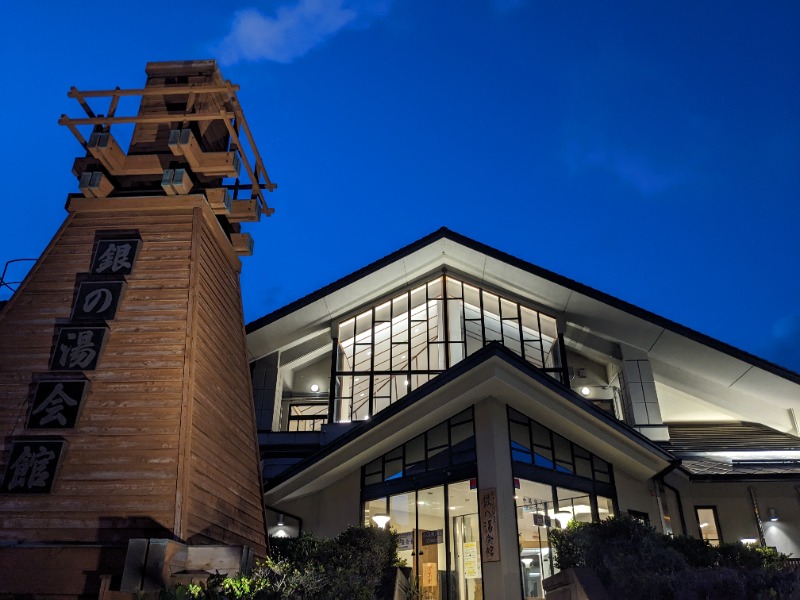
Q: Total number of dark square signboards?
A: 5